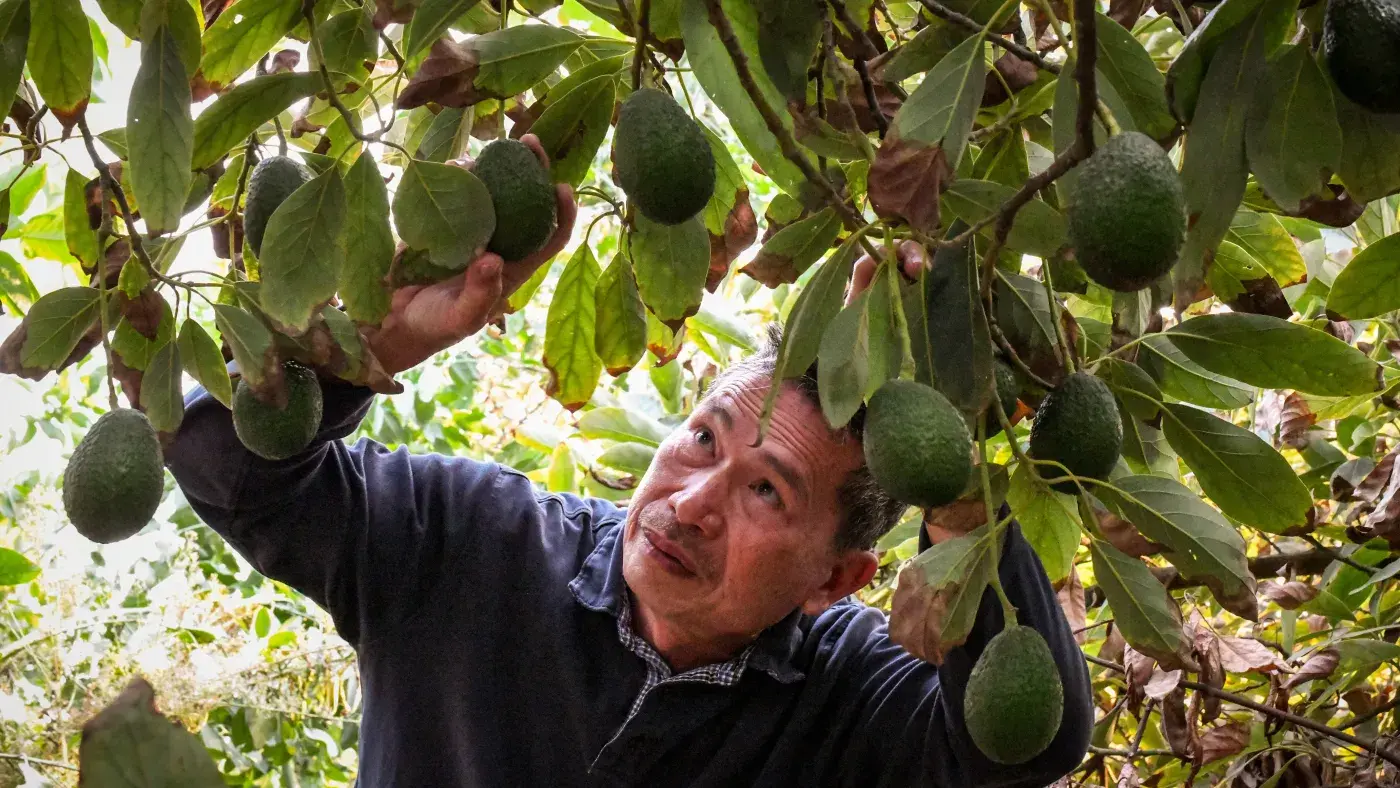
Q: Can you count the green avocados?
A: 11